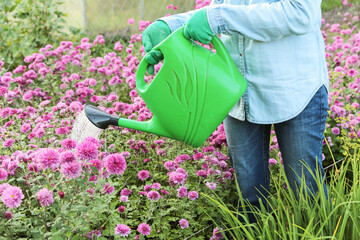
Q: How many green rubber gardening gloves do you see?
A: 2